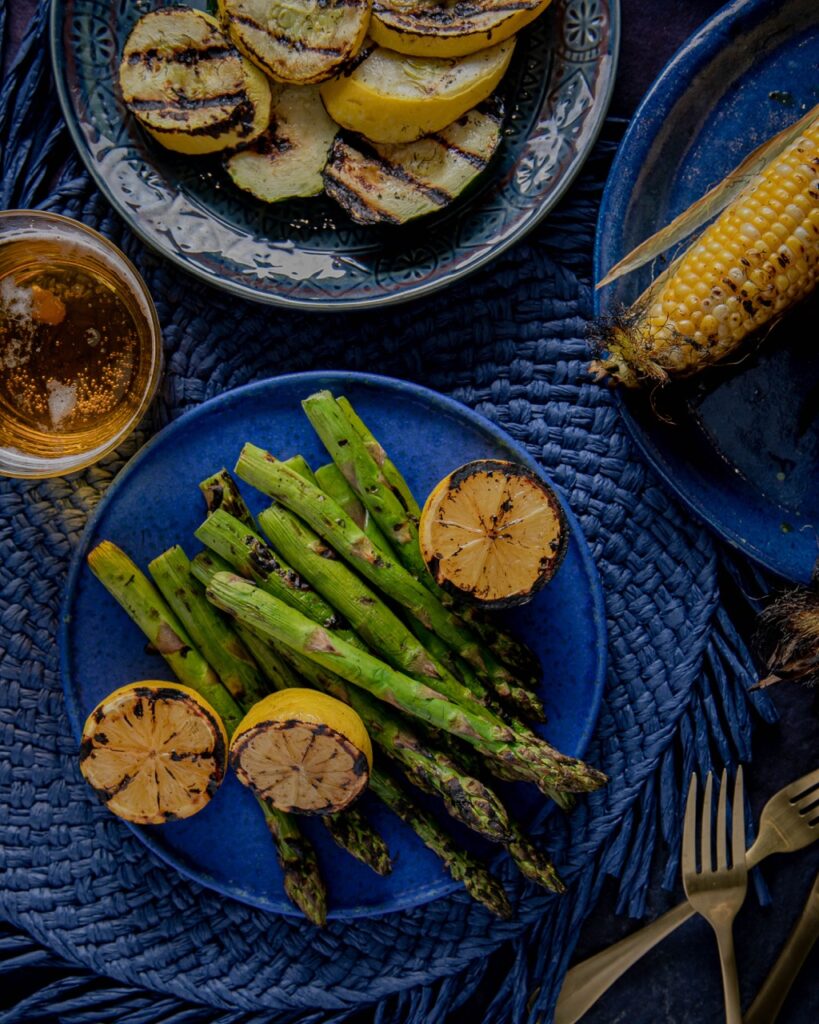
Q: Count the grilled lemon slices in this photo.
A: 3